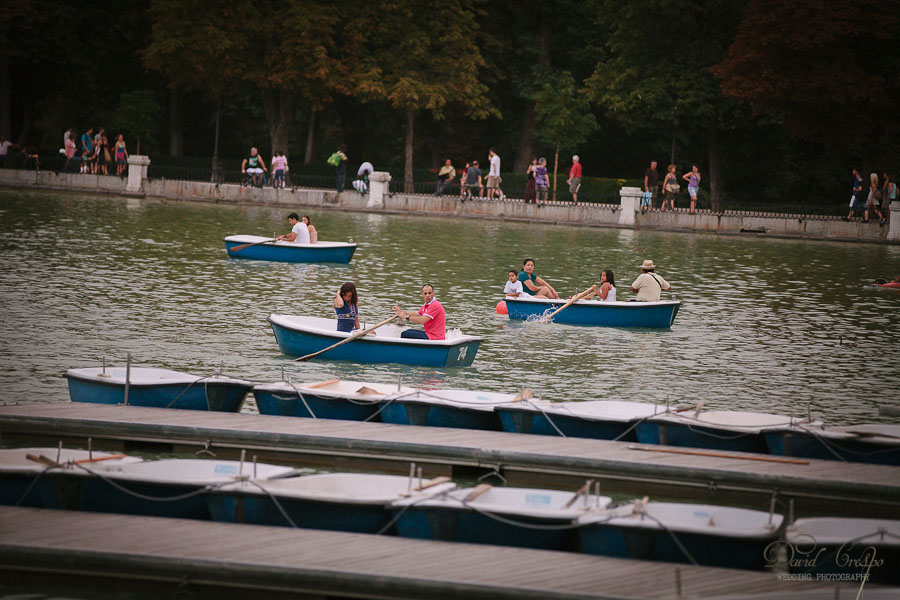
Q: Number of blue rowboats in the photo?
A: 15